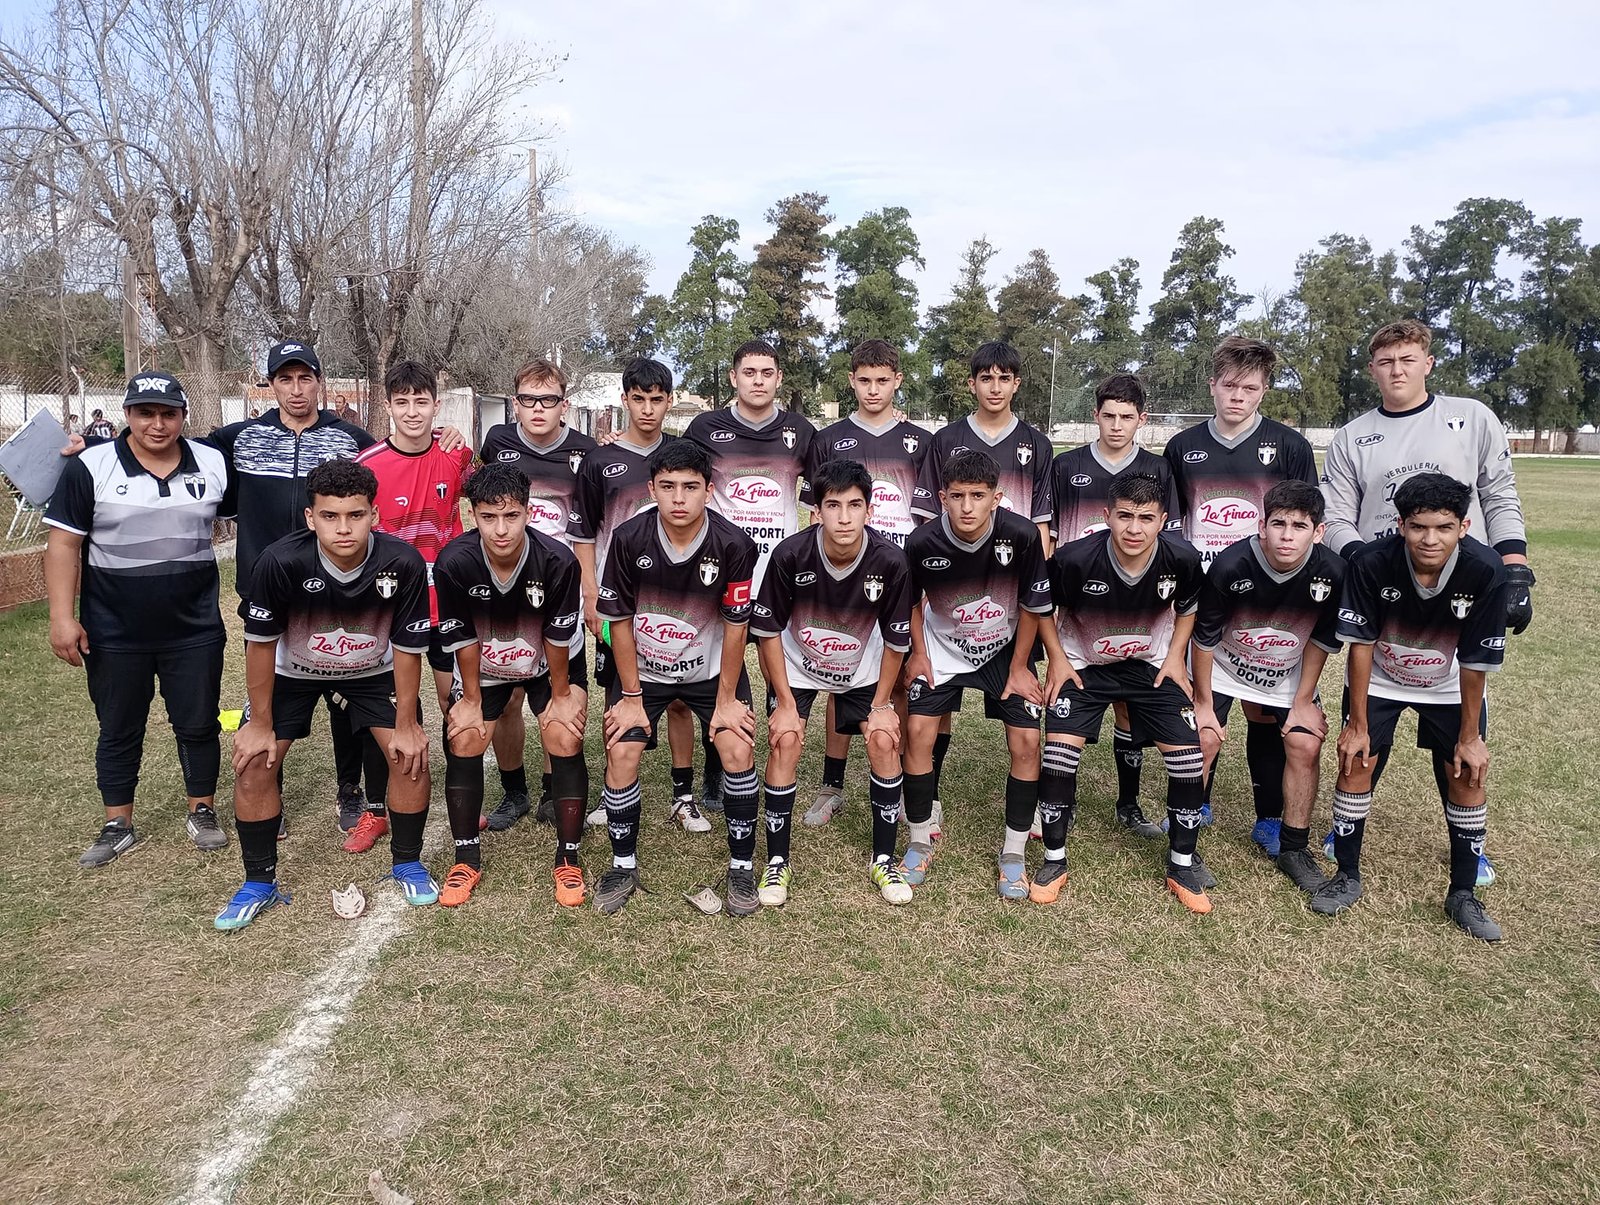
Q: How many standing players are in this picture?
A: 9